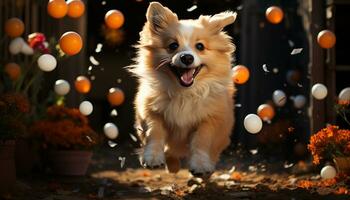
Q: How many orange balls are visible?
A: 12